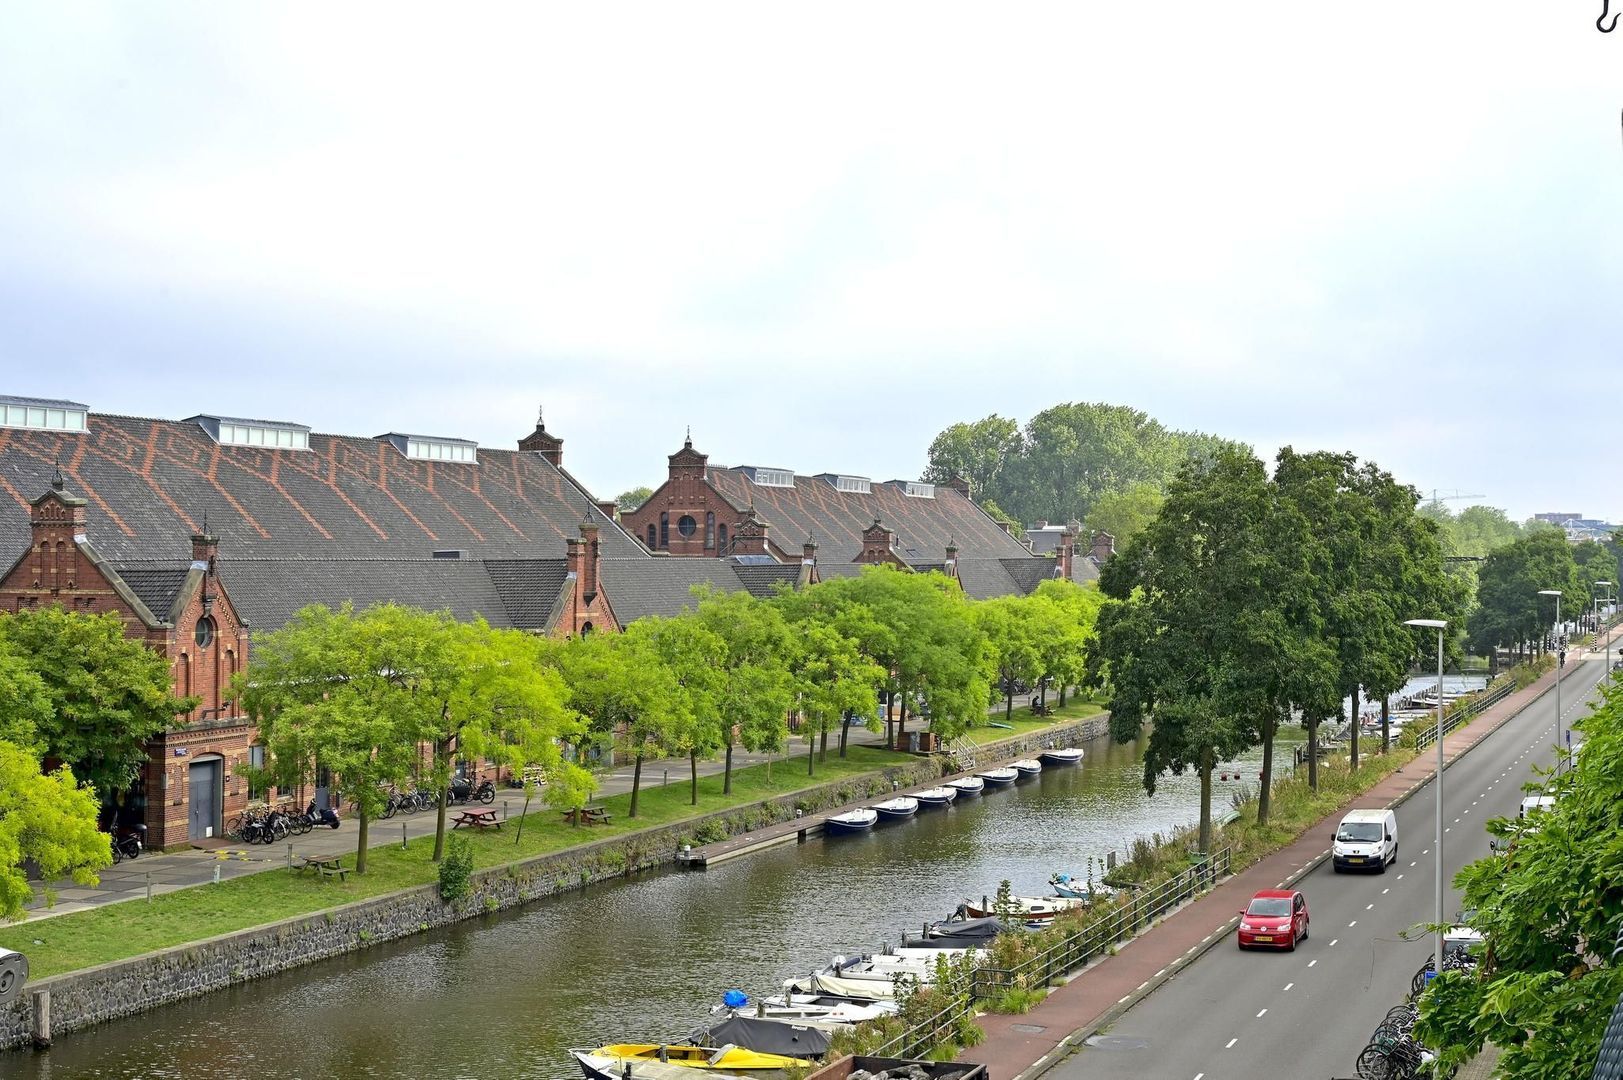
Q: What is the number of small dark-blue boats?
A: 7